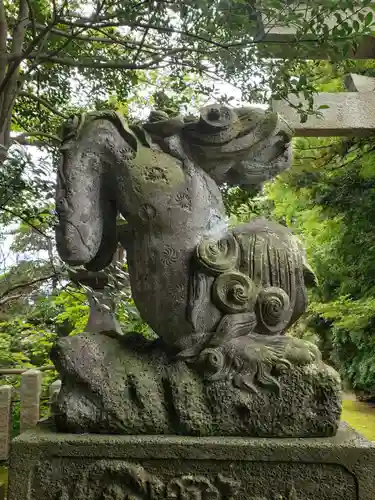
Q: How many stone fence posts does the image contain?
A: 3